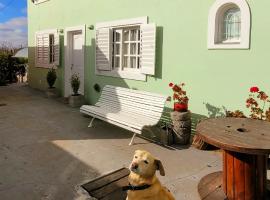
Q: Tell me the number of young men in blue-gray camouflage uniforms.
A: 0